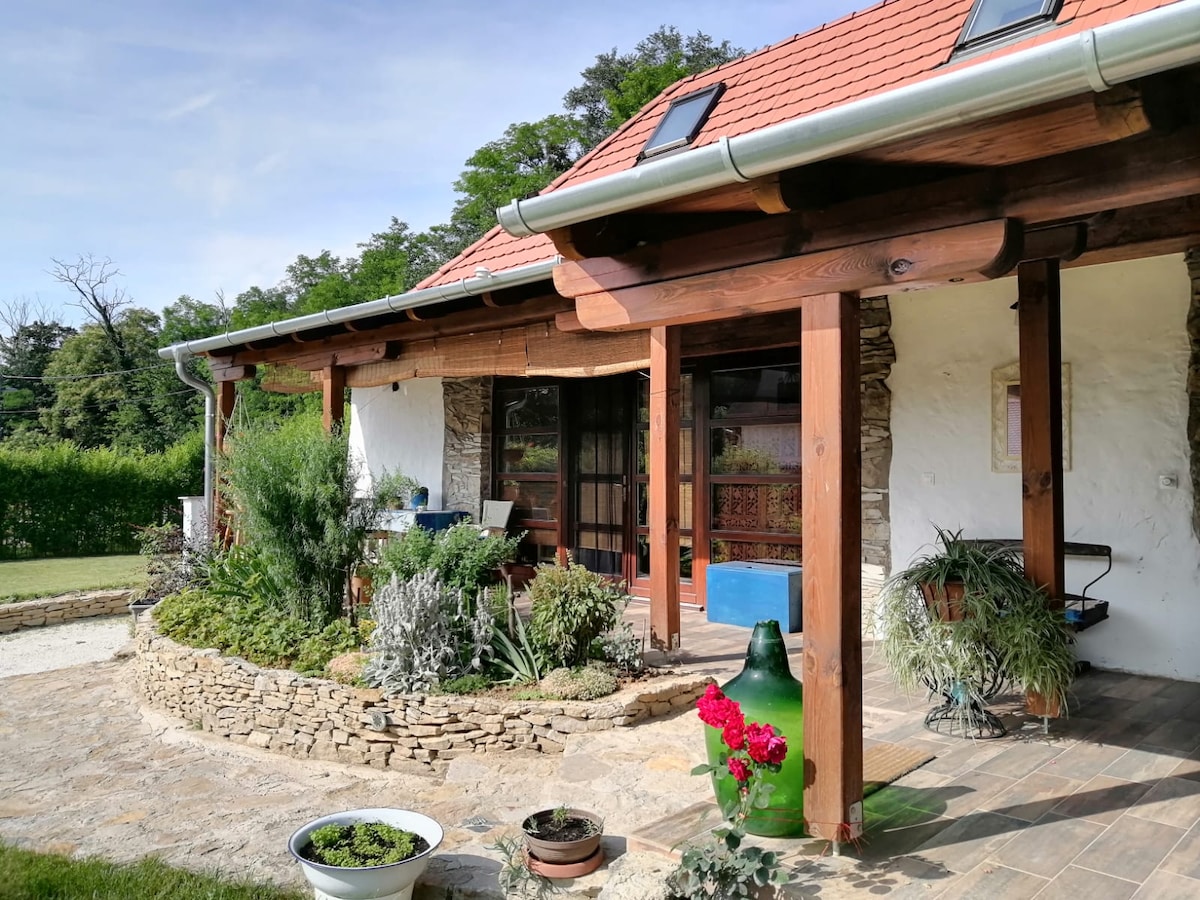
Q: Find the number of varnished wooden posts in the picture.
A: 5